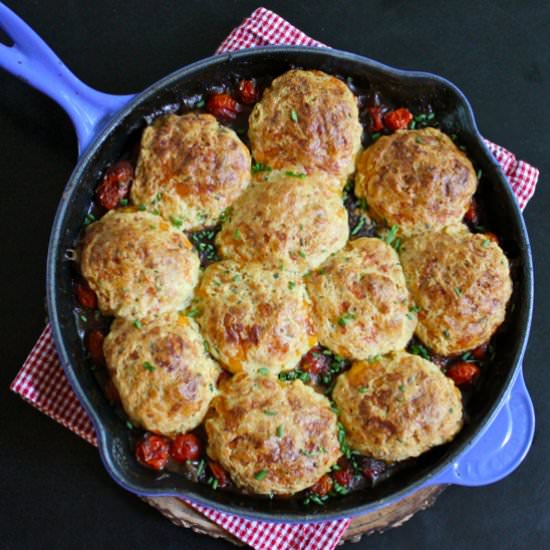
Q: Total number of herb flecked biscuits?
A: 11